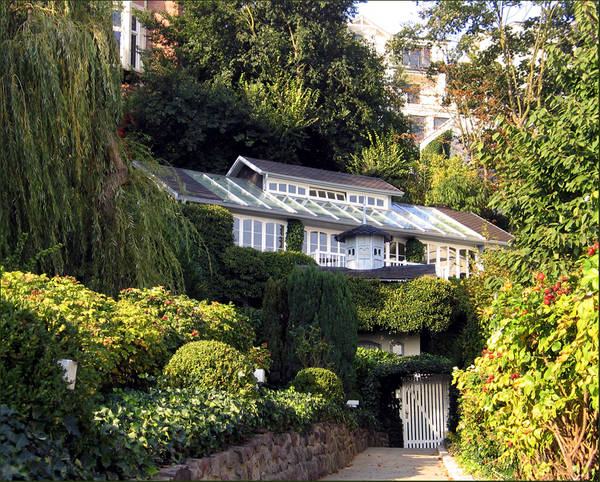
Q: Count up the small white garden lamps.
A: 3